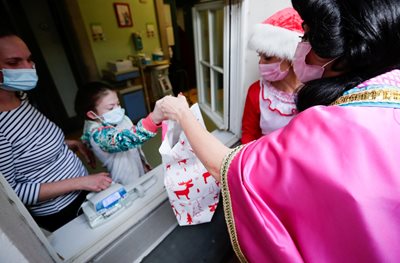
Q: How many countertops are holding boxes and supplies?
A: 1